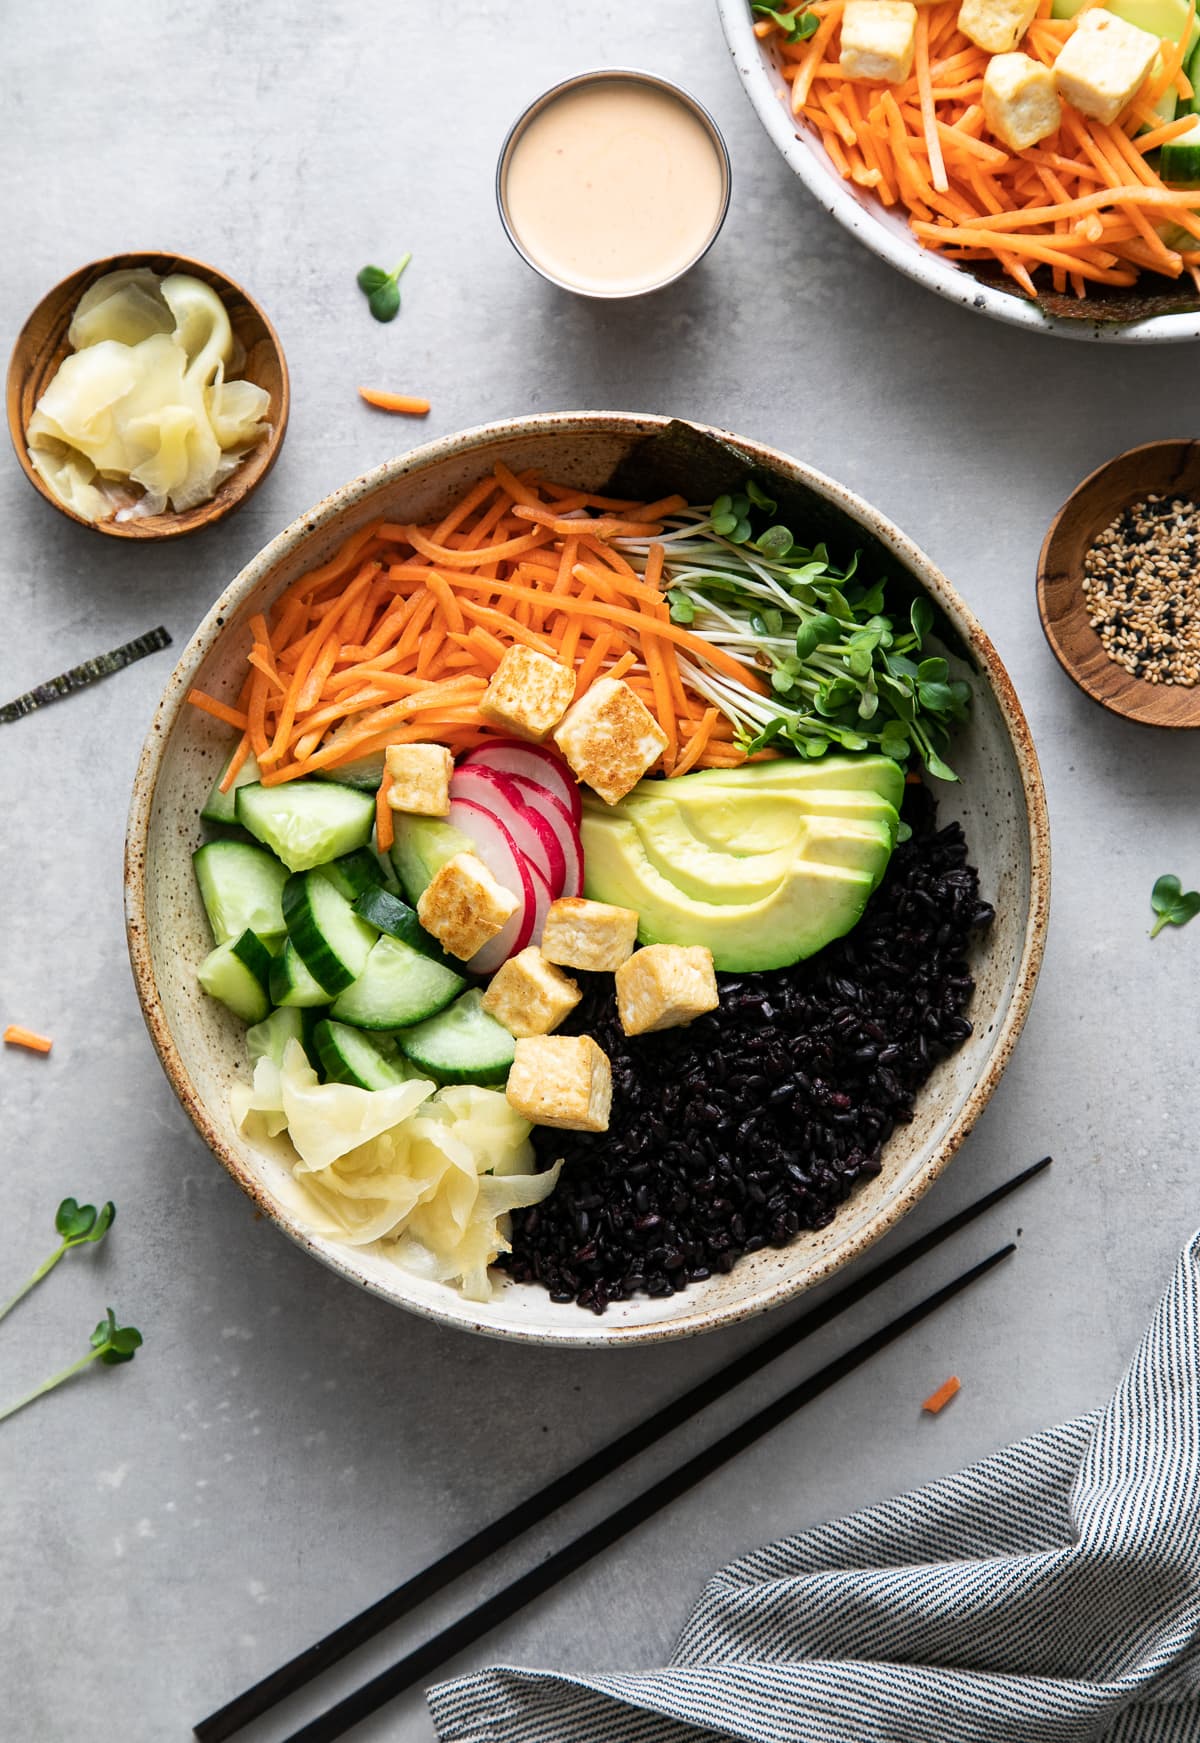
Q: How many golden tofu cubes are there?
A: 12